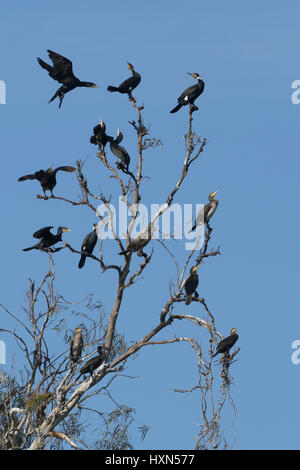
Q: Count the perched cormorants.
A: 13